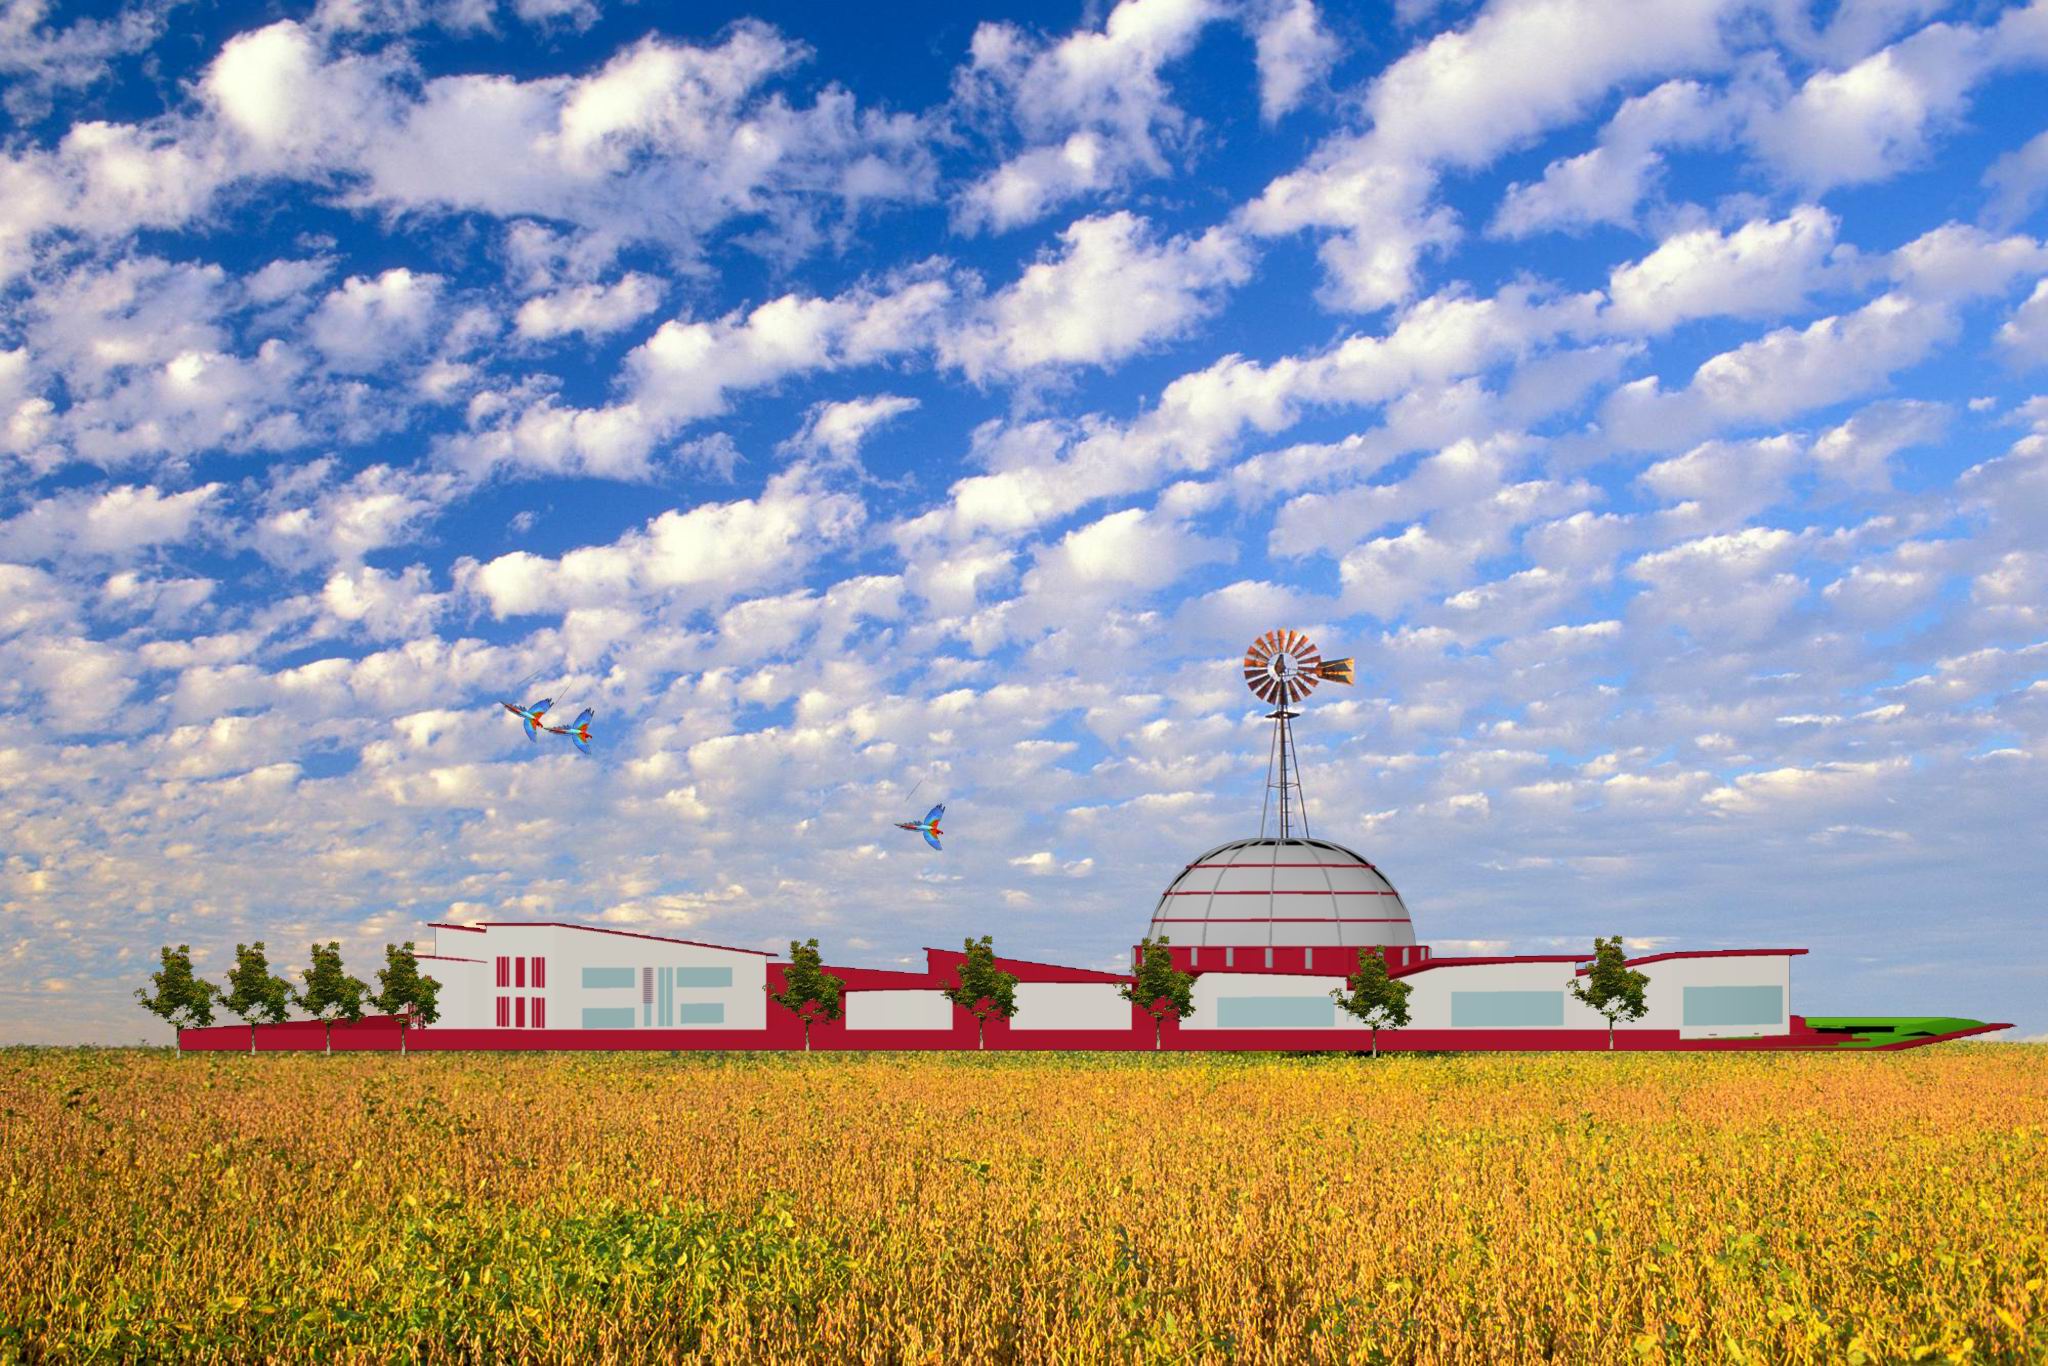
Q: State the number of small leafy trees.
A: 9